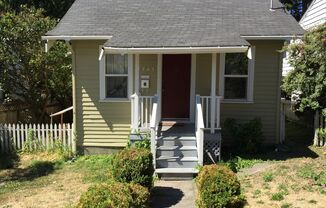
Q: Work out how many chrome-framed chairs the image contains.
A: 0